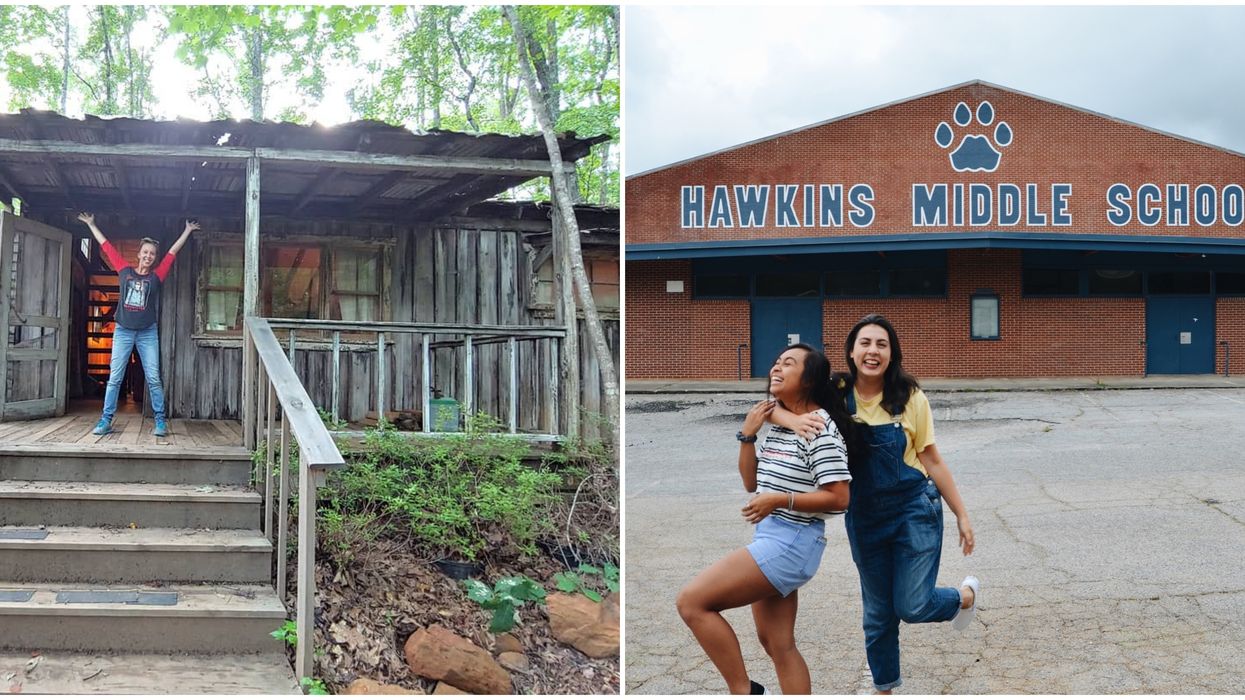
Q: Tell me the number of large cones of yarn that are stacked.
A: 0